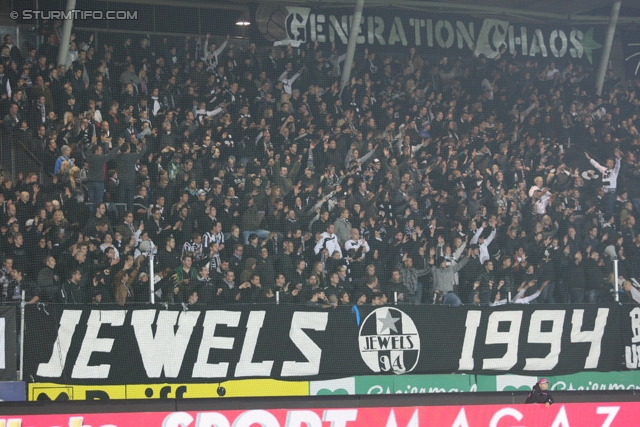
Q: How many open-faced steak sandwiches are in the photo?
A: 0